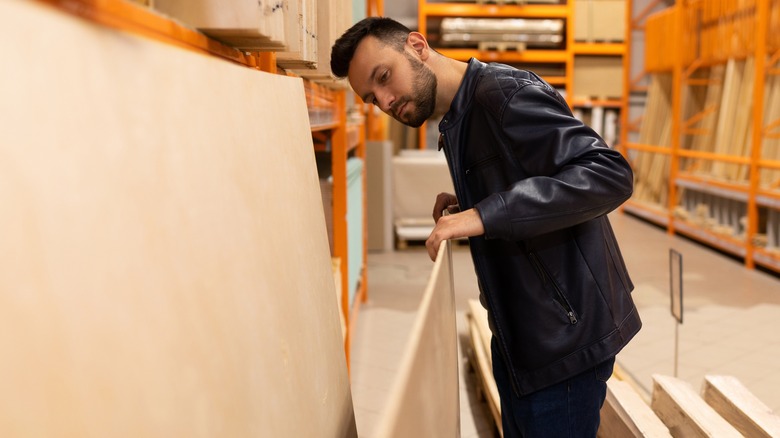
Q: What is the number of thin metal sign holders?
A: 1